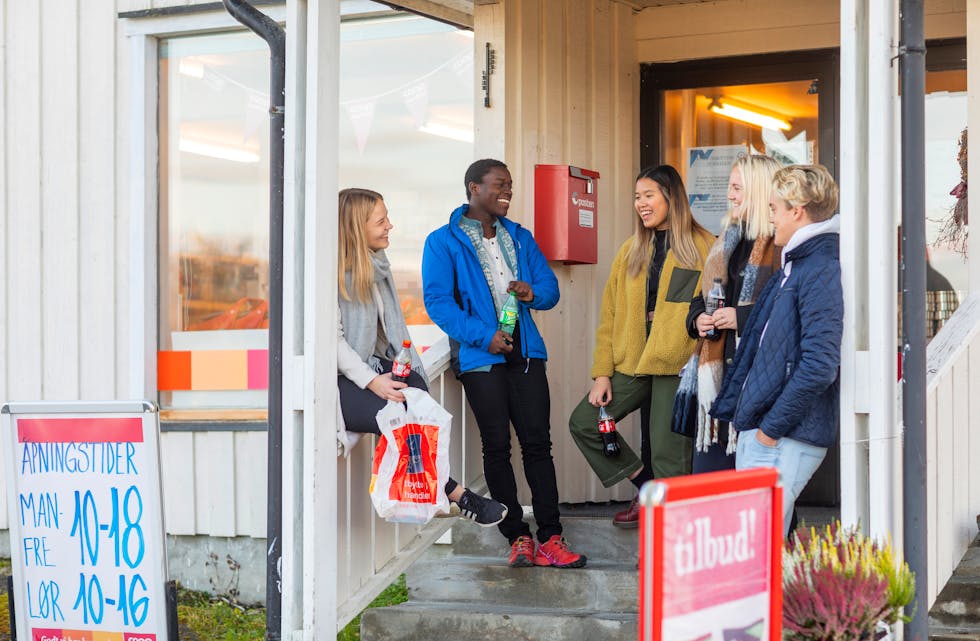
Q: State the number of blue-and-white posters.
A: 1